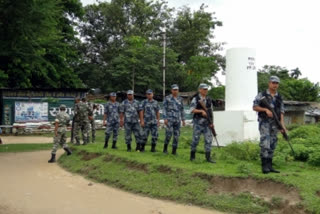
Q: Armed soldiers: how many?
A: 2